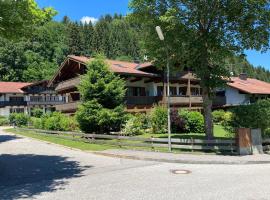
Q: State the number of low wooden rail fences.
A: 1